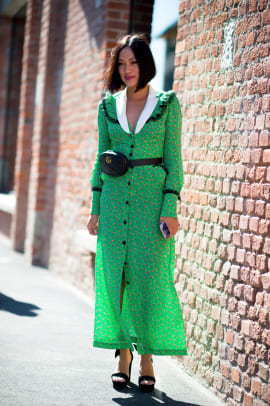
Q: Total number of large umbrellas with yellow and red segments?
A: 0